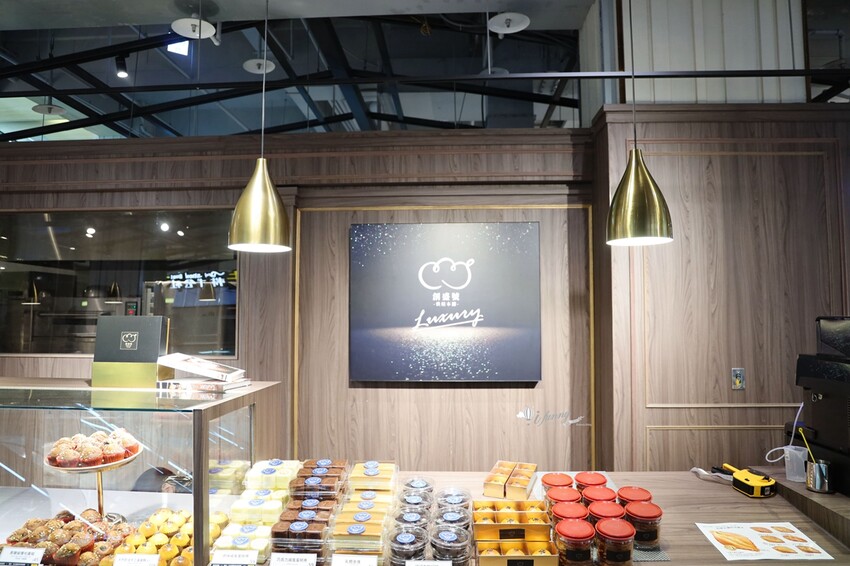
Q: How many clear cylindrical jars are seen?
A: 10